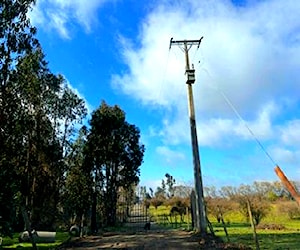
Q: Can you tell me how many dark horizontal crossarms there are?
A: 1